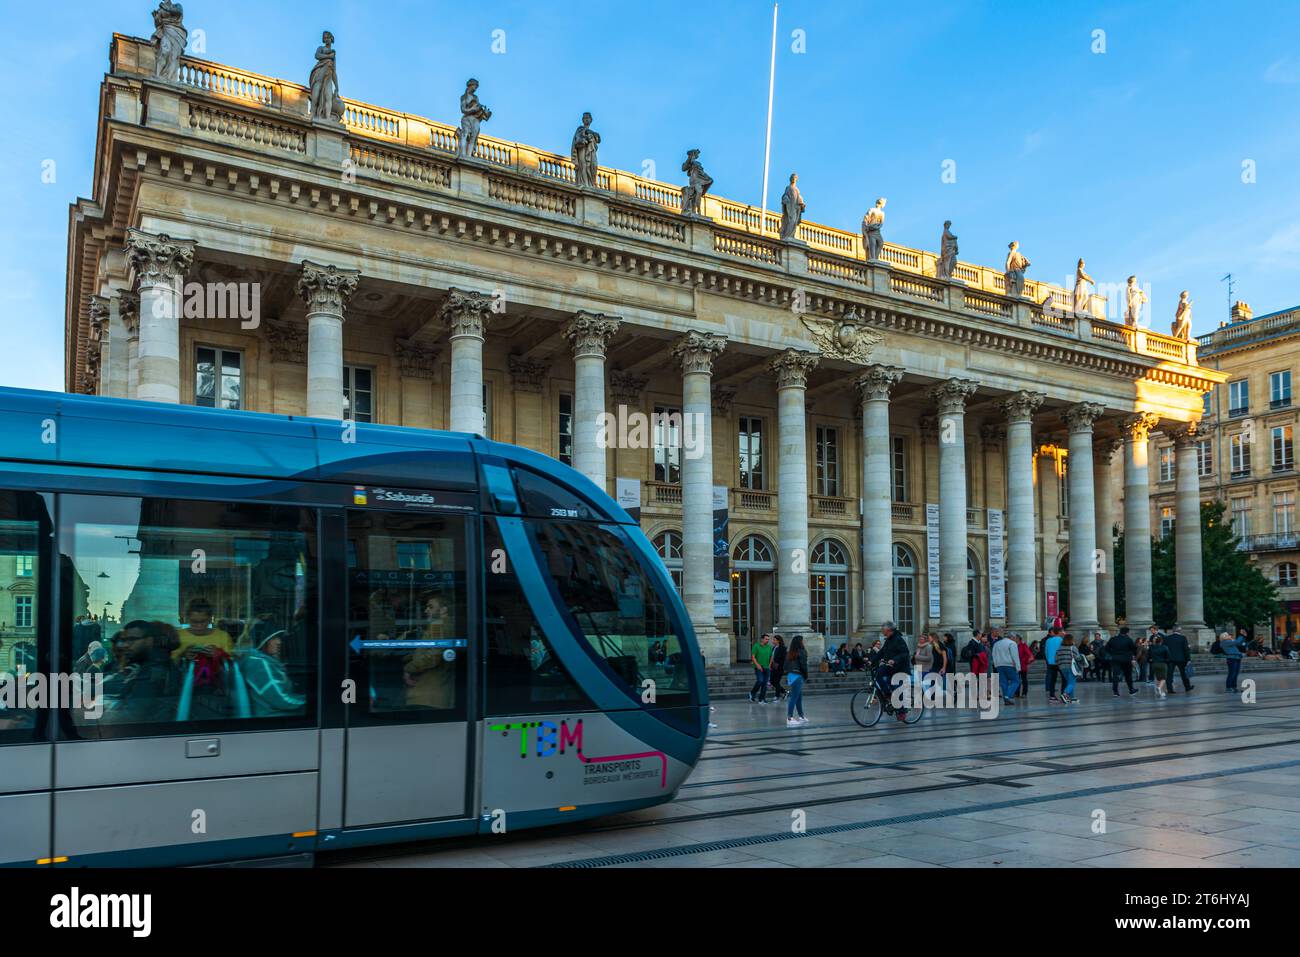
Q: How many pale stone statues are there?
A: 12